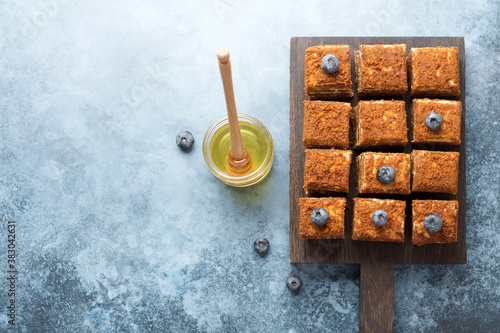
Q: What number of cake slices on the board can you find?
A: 12